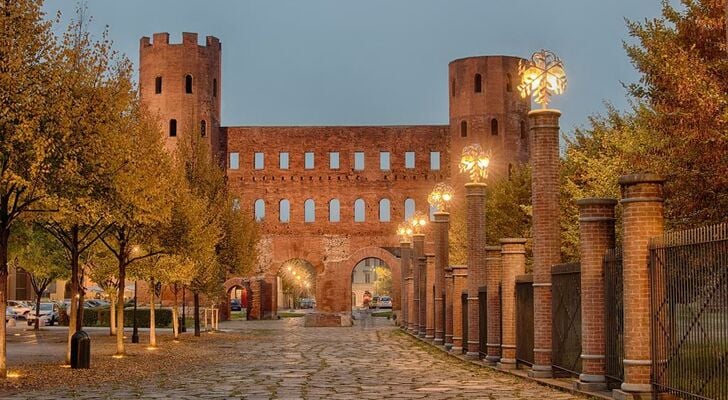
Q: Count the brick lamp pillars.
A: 5